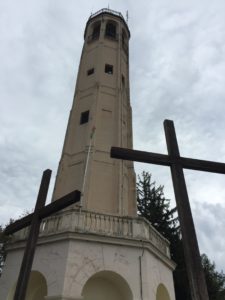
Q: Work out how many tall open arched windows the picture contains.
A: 3